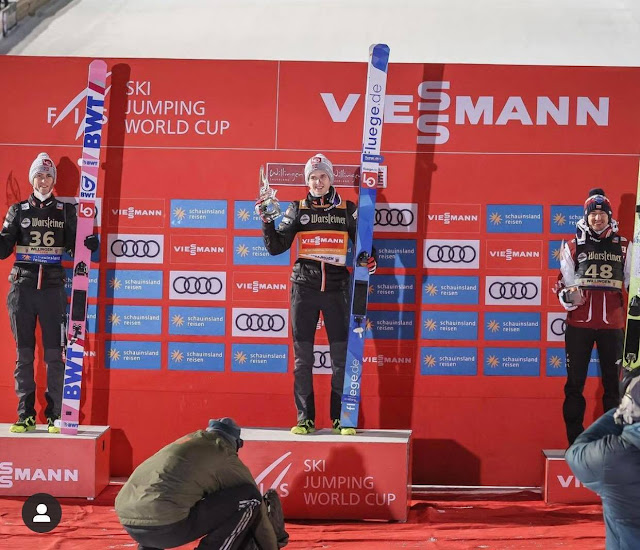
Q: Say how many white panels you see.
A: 9